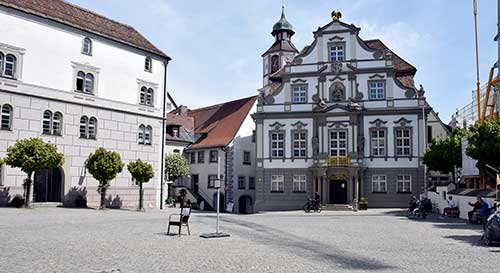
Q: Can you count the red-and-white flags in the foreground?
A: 0